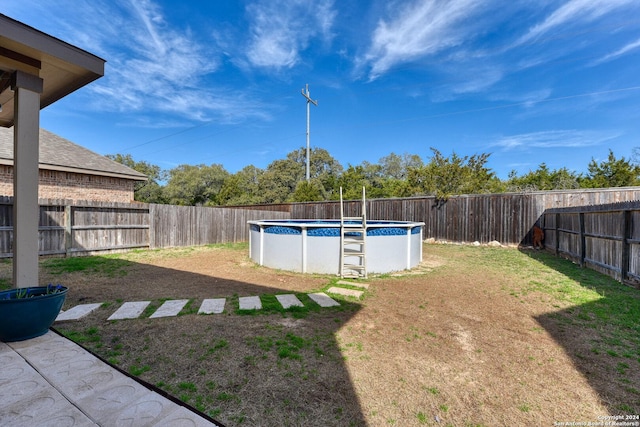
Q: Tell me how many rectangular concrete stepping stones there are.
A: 9